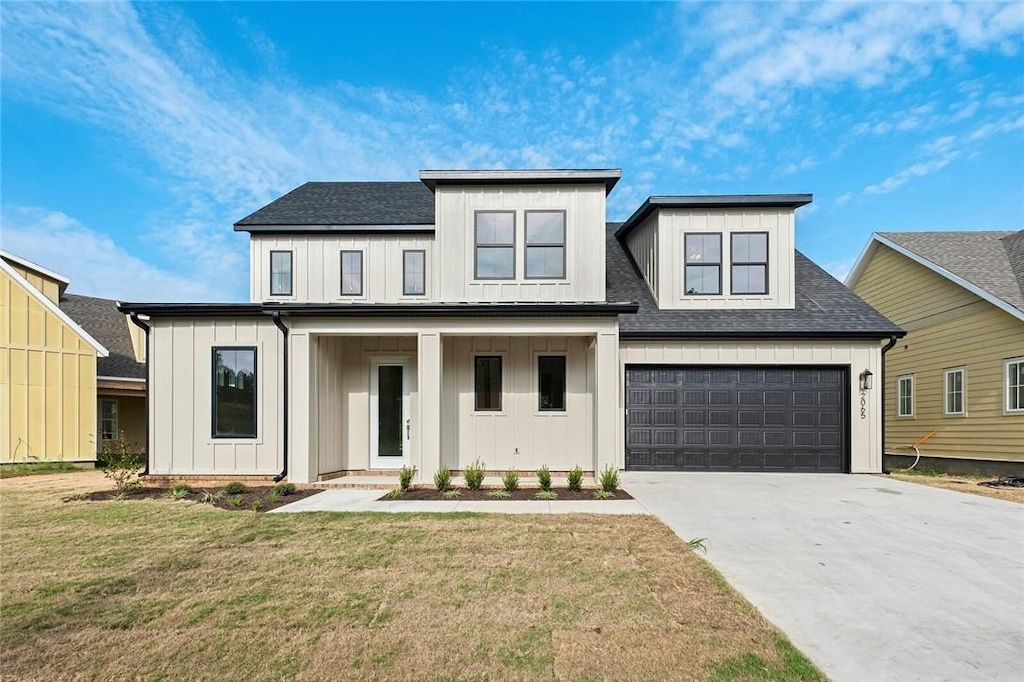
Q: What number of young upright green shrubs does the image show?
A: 7